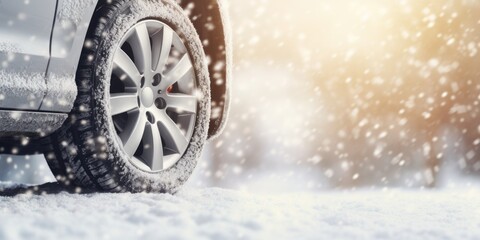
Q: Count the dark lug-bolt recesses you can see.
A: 5